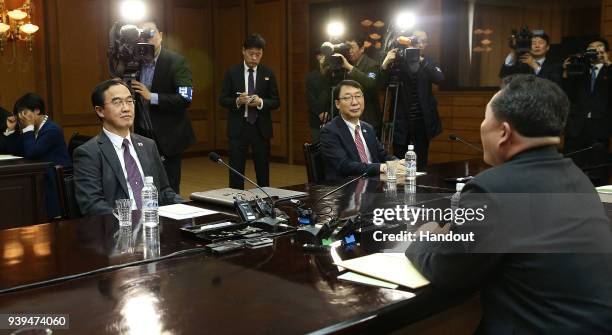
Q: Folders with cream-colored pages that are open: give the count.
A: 1